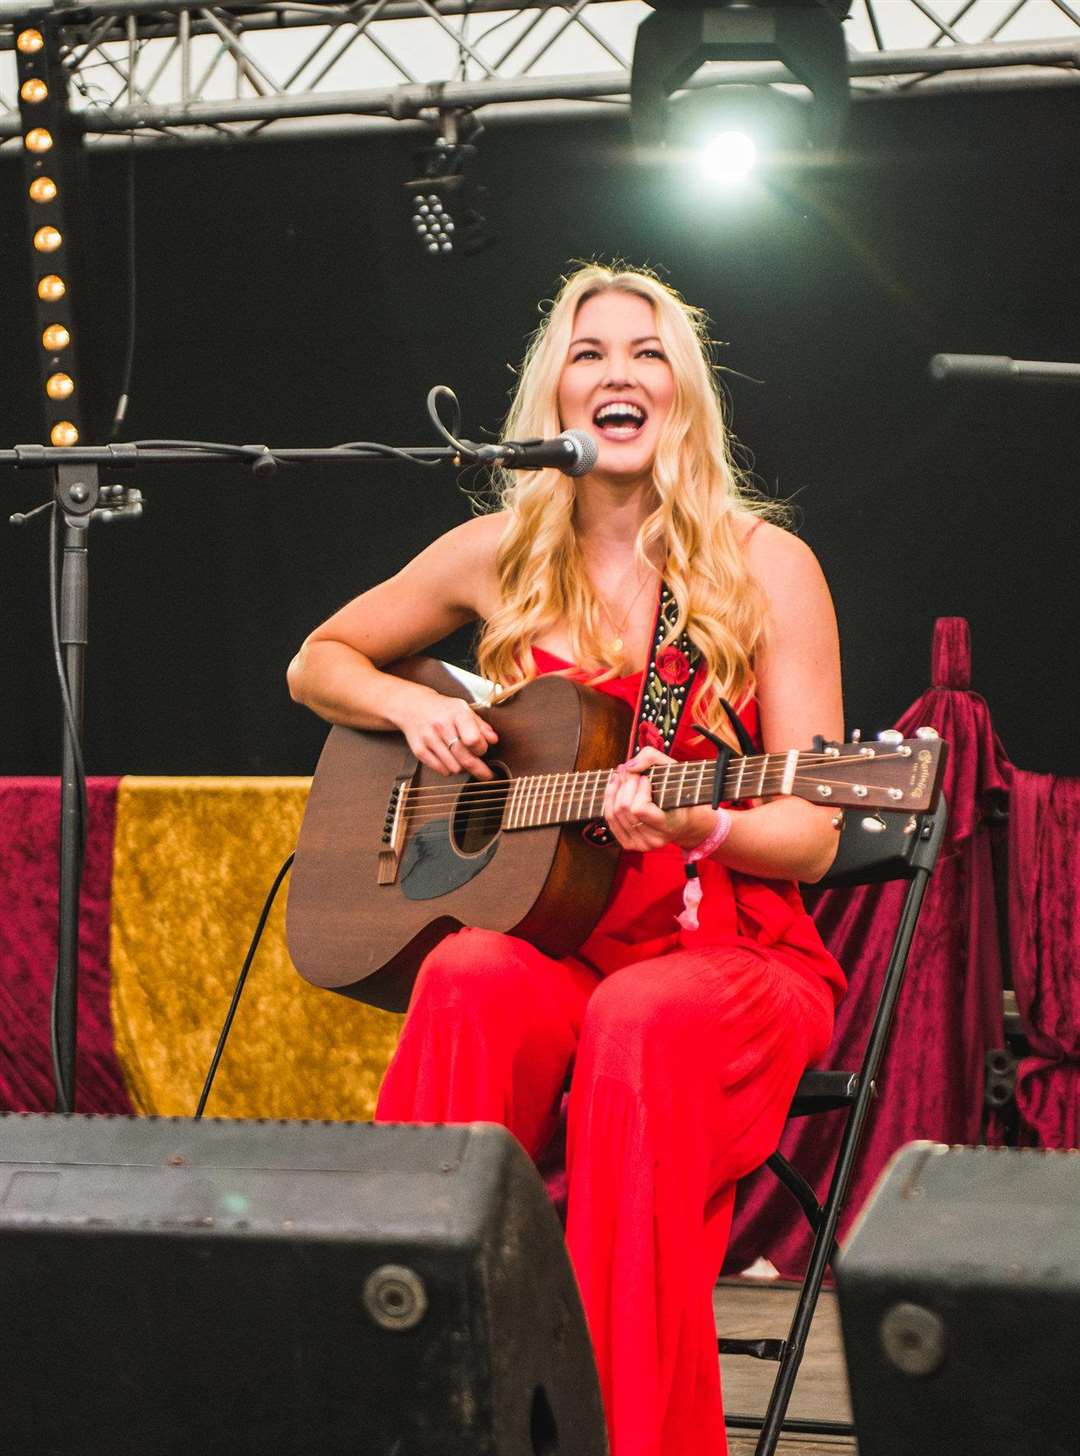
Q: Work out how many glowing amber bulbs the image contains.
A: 9